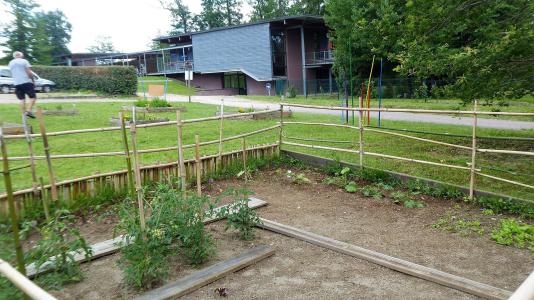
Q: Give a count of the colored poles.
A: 7